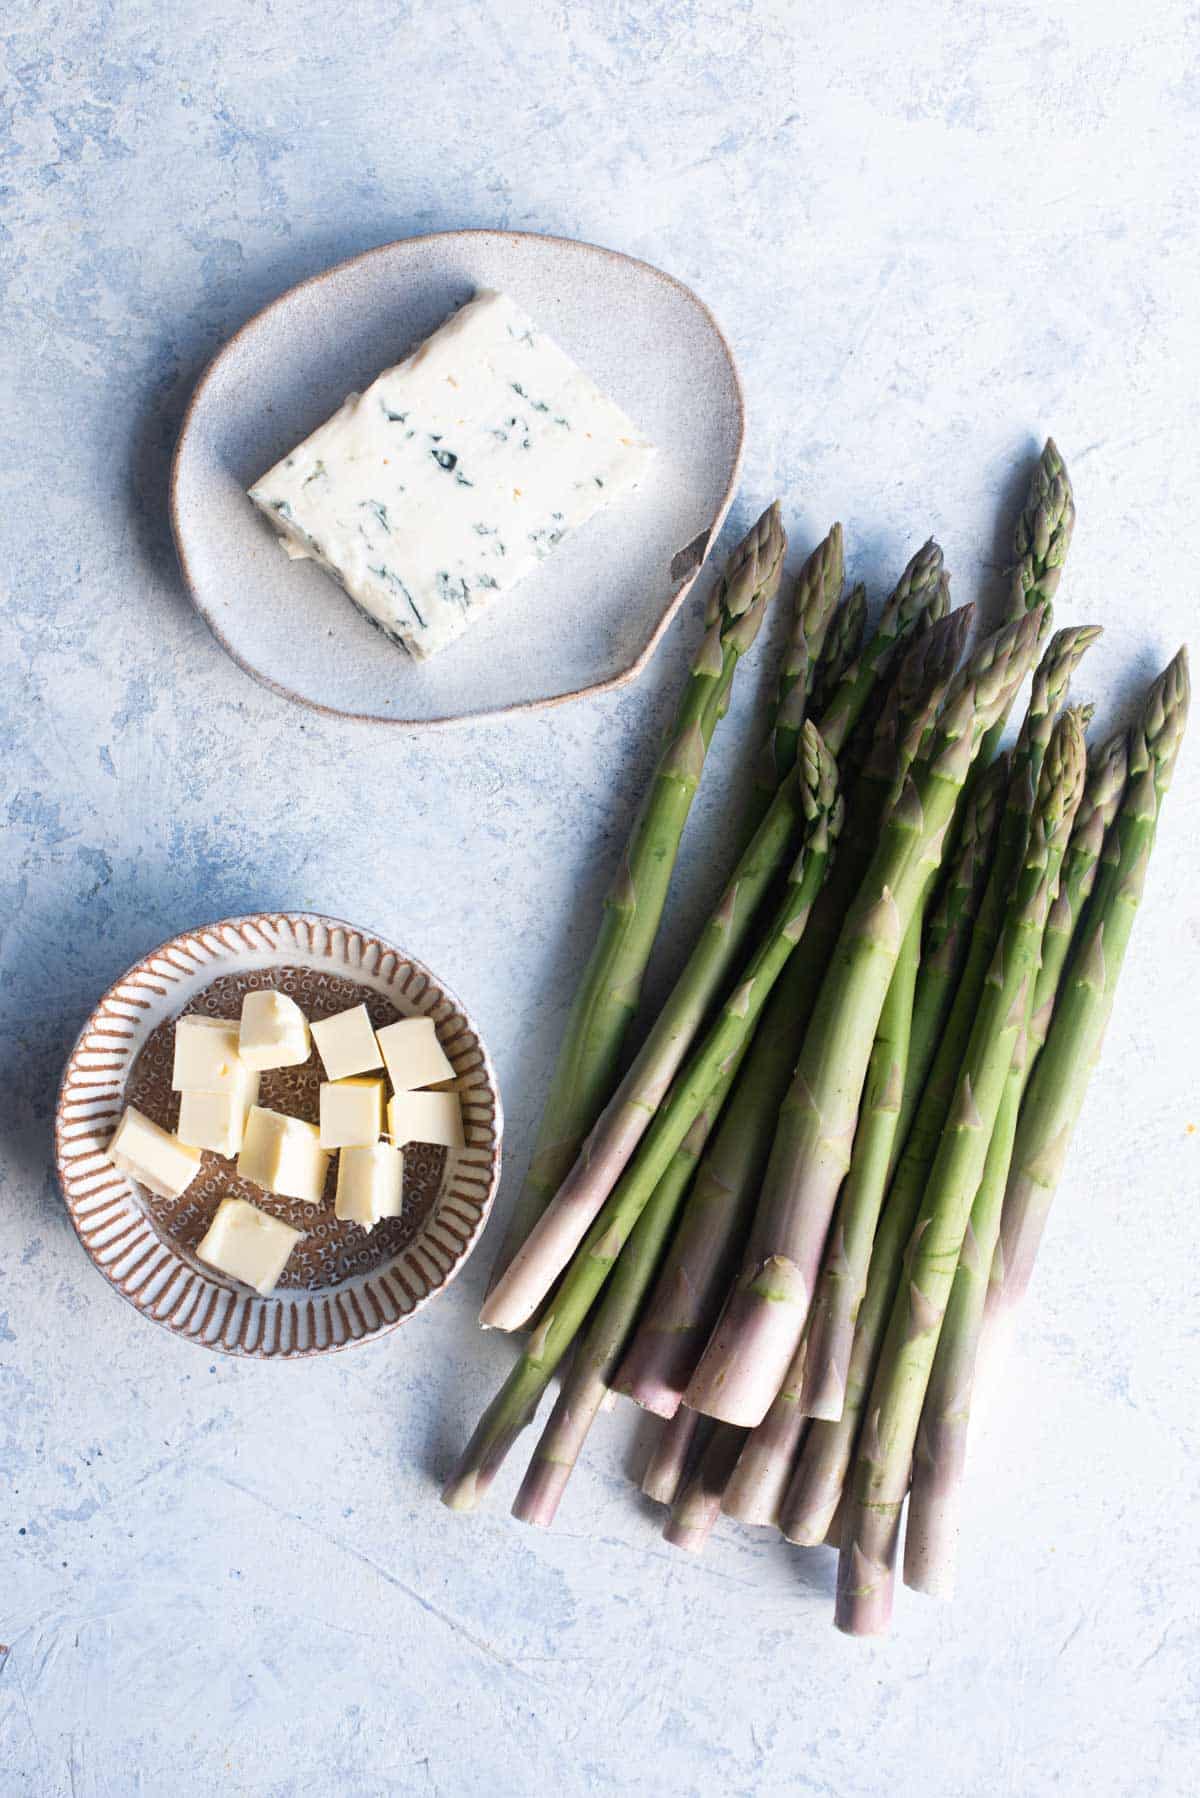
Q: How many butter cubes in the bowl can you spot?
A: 11